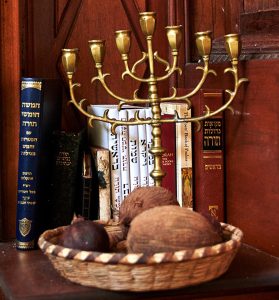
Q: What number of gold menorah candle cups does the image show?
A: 7